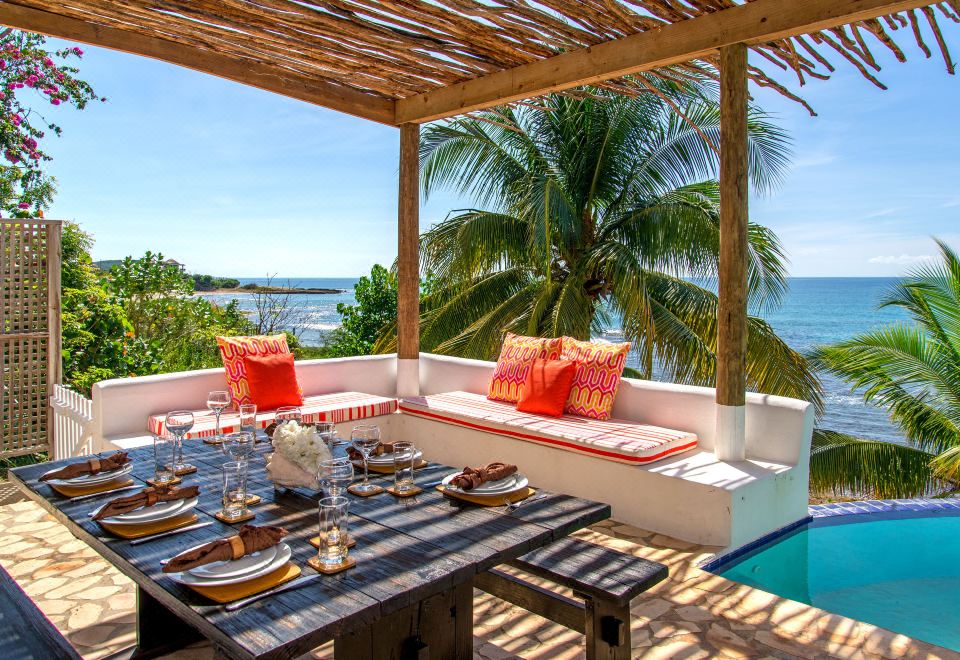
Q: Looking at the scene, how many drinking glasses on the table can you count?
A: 12